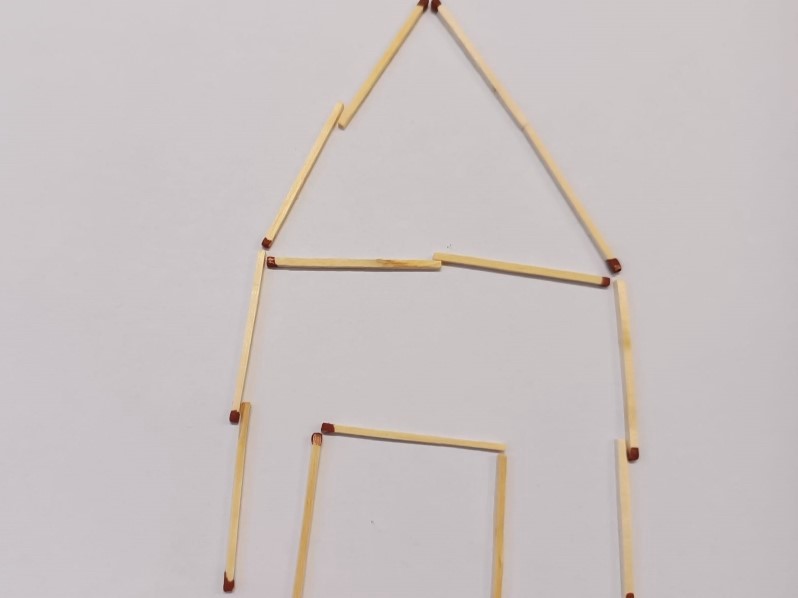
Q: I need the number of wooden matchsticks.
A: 13